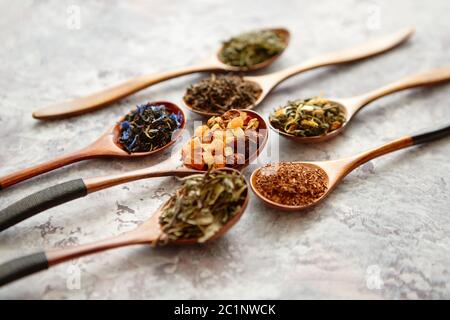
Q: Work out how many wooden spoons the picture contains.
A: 7